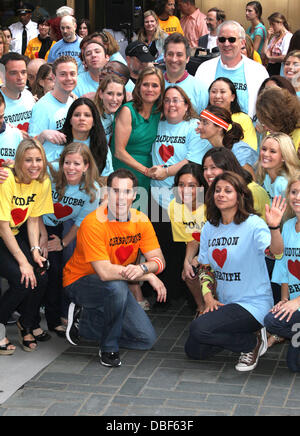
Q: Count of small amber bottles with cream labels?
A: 0